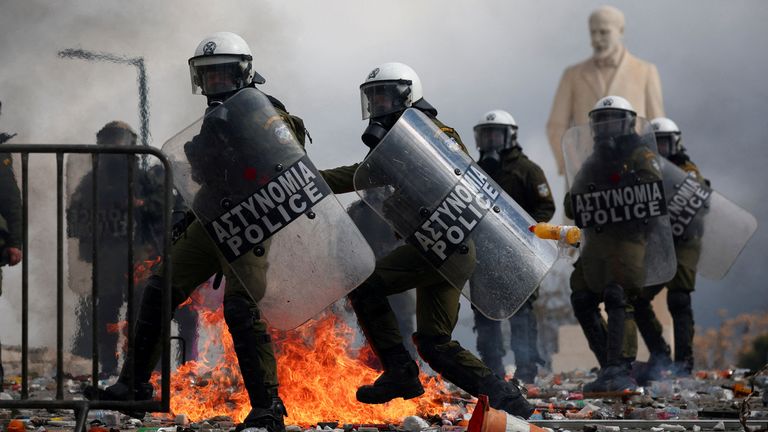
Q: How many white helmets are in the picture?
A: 5